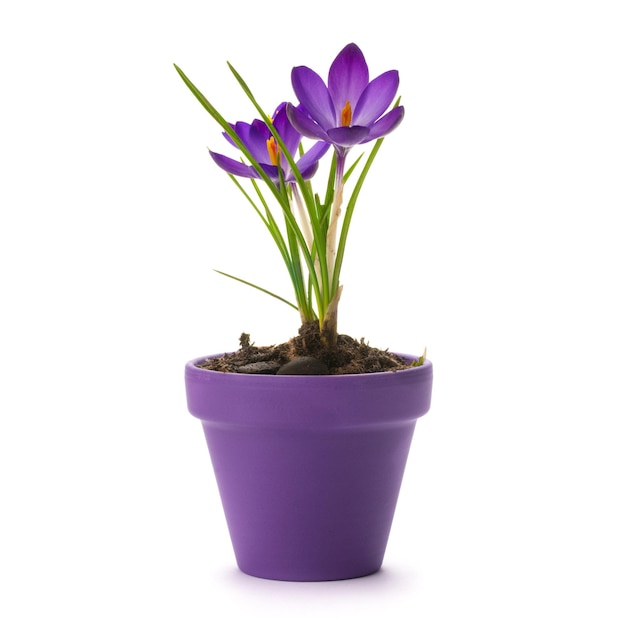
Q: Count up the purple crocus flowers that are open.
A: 2